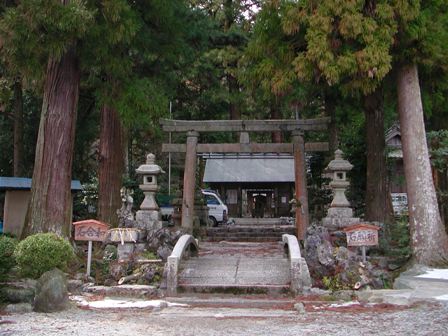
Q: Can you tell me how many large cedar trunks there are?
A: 4